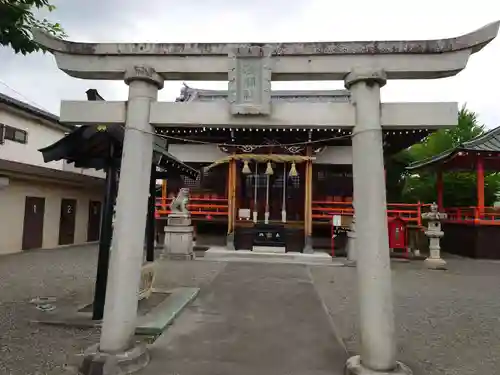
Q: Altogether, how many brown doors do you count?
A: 3